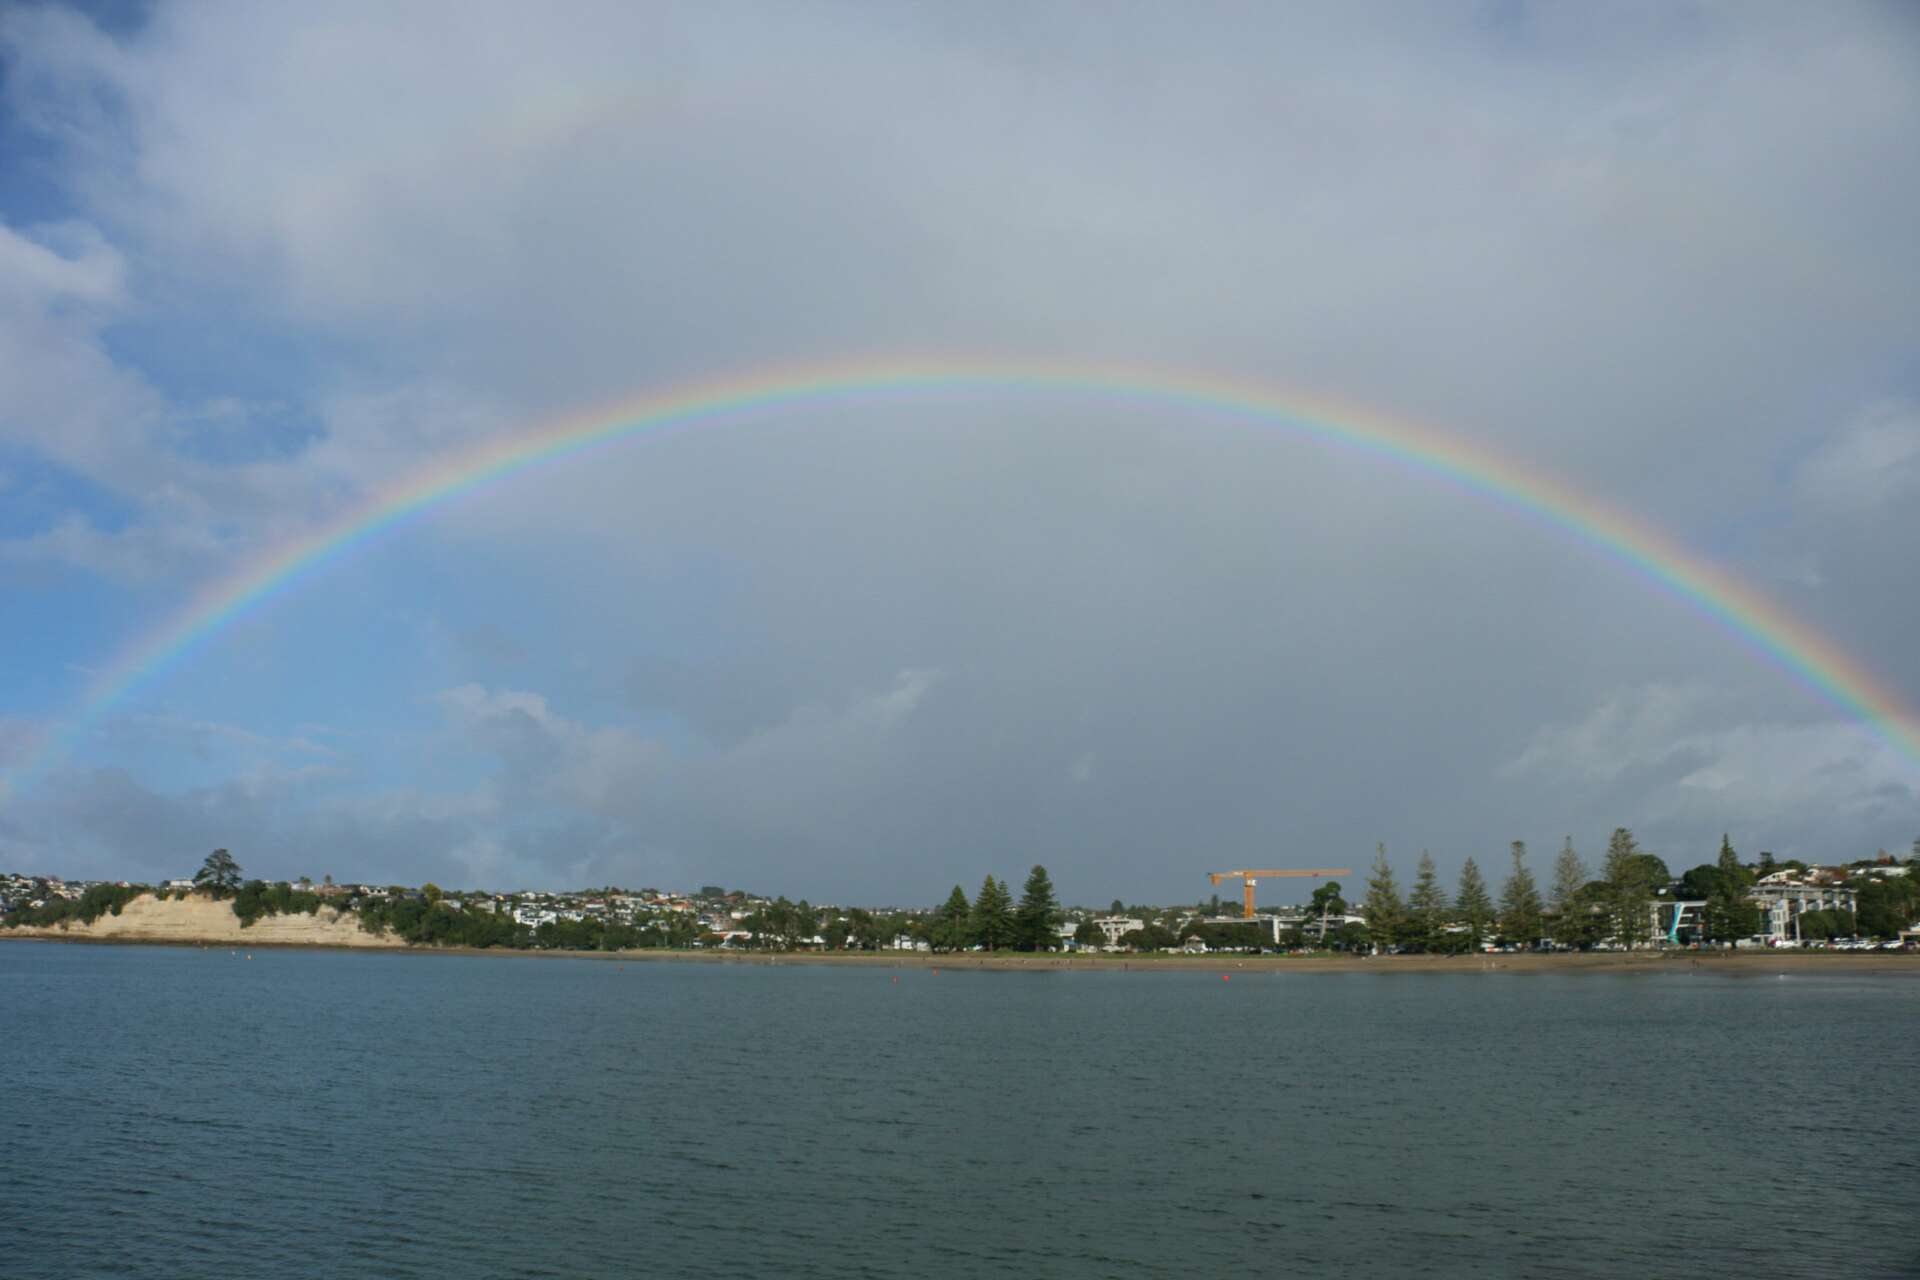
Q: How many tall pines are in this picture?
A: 11